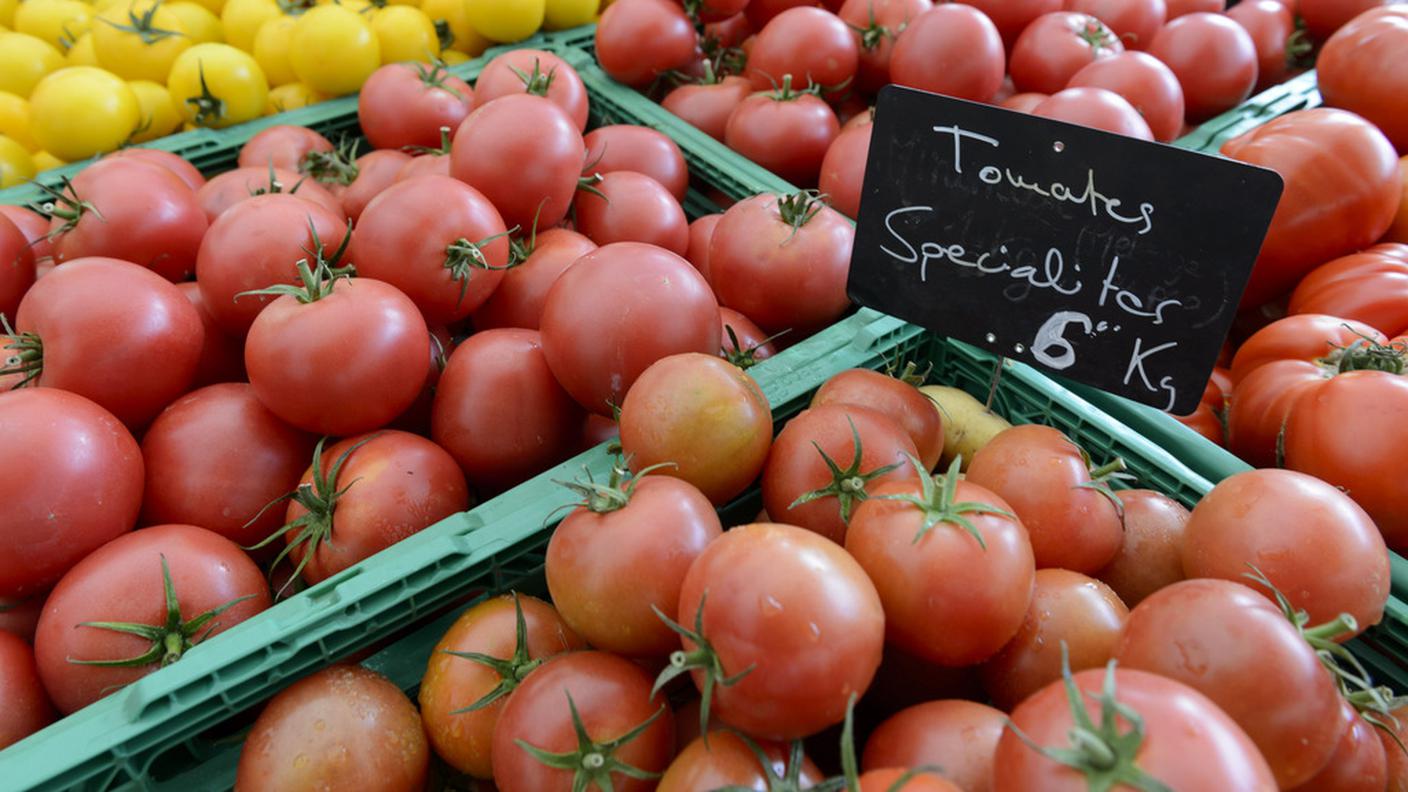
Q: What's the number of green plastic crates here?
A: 5